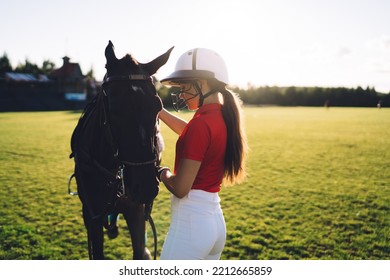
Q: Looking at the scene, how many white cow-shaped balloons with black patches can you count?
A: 0